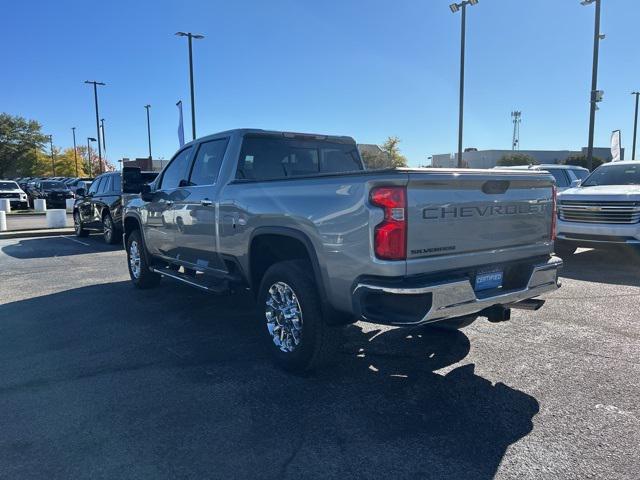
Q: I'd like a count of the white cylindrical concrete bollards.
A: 5